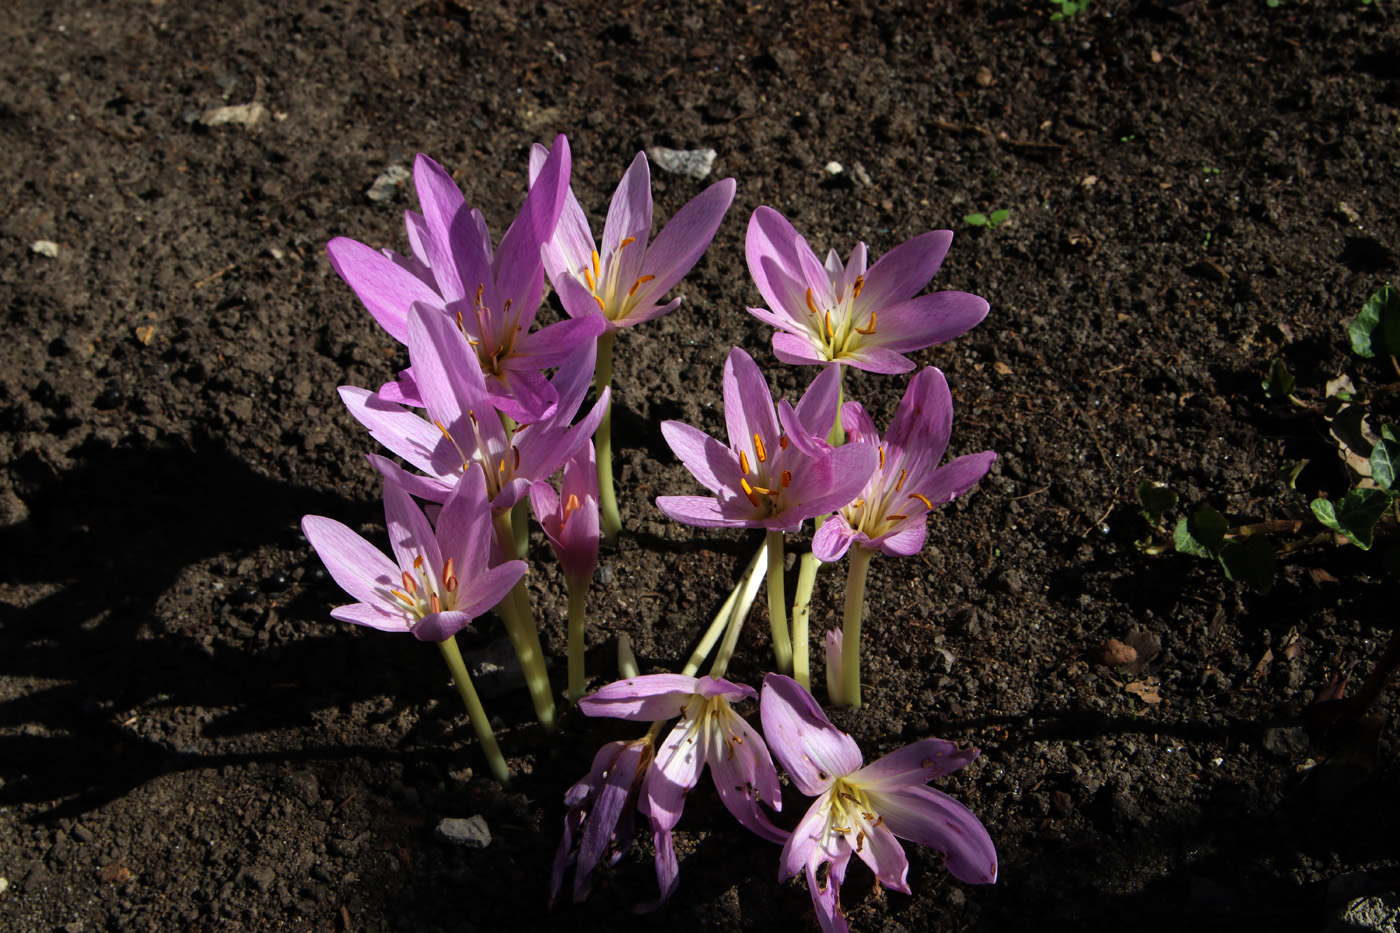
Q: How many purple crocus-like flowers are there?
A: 11